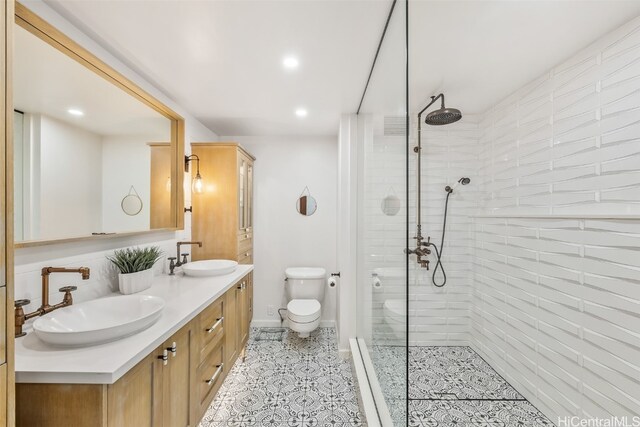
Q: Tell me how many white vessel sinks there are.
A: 2